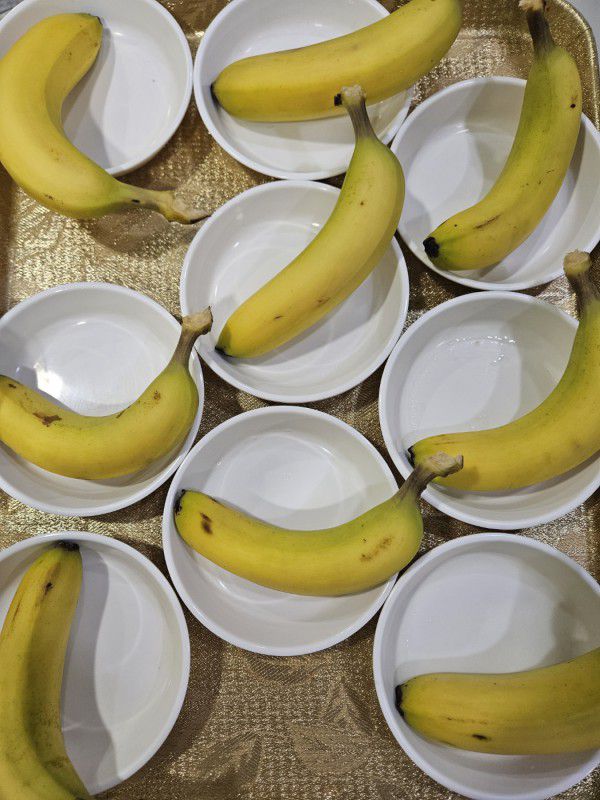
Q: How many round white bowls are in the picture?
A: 9